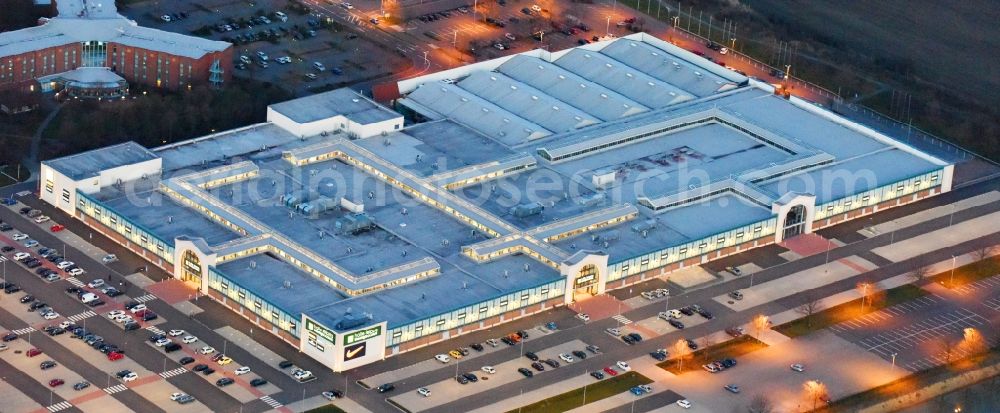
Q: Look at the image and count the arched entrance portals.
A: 3